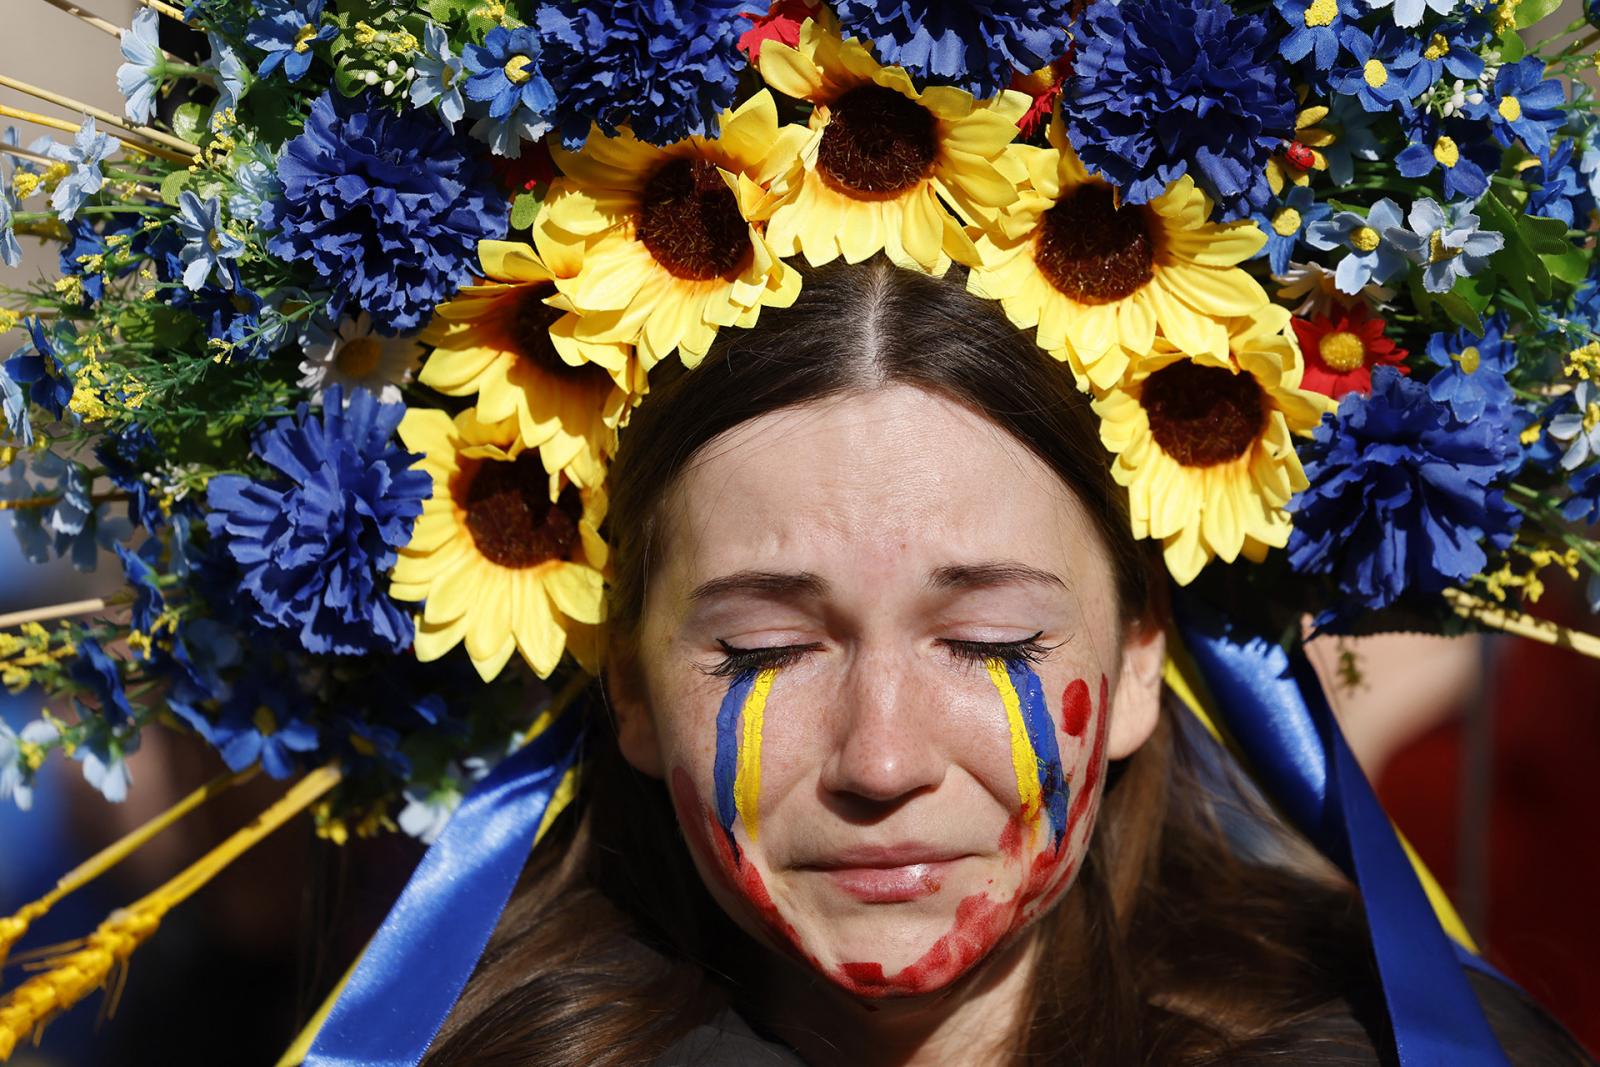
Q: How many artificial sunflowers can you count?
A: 6